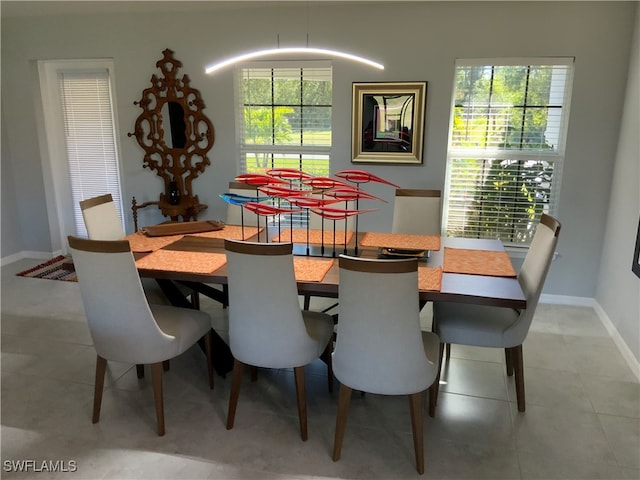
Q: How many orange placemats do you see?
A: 8